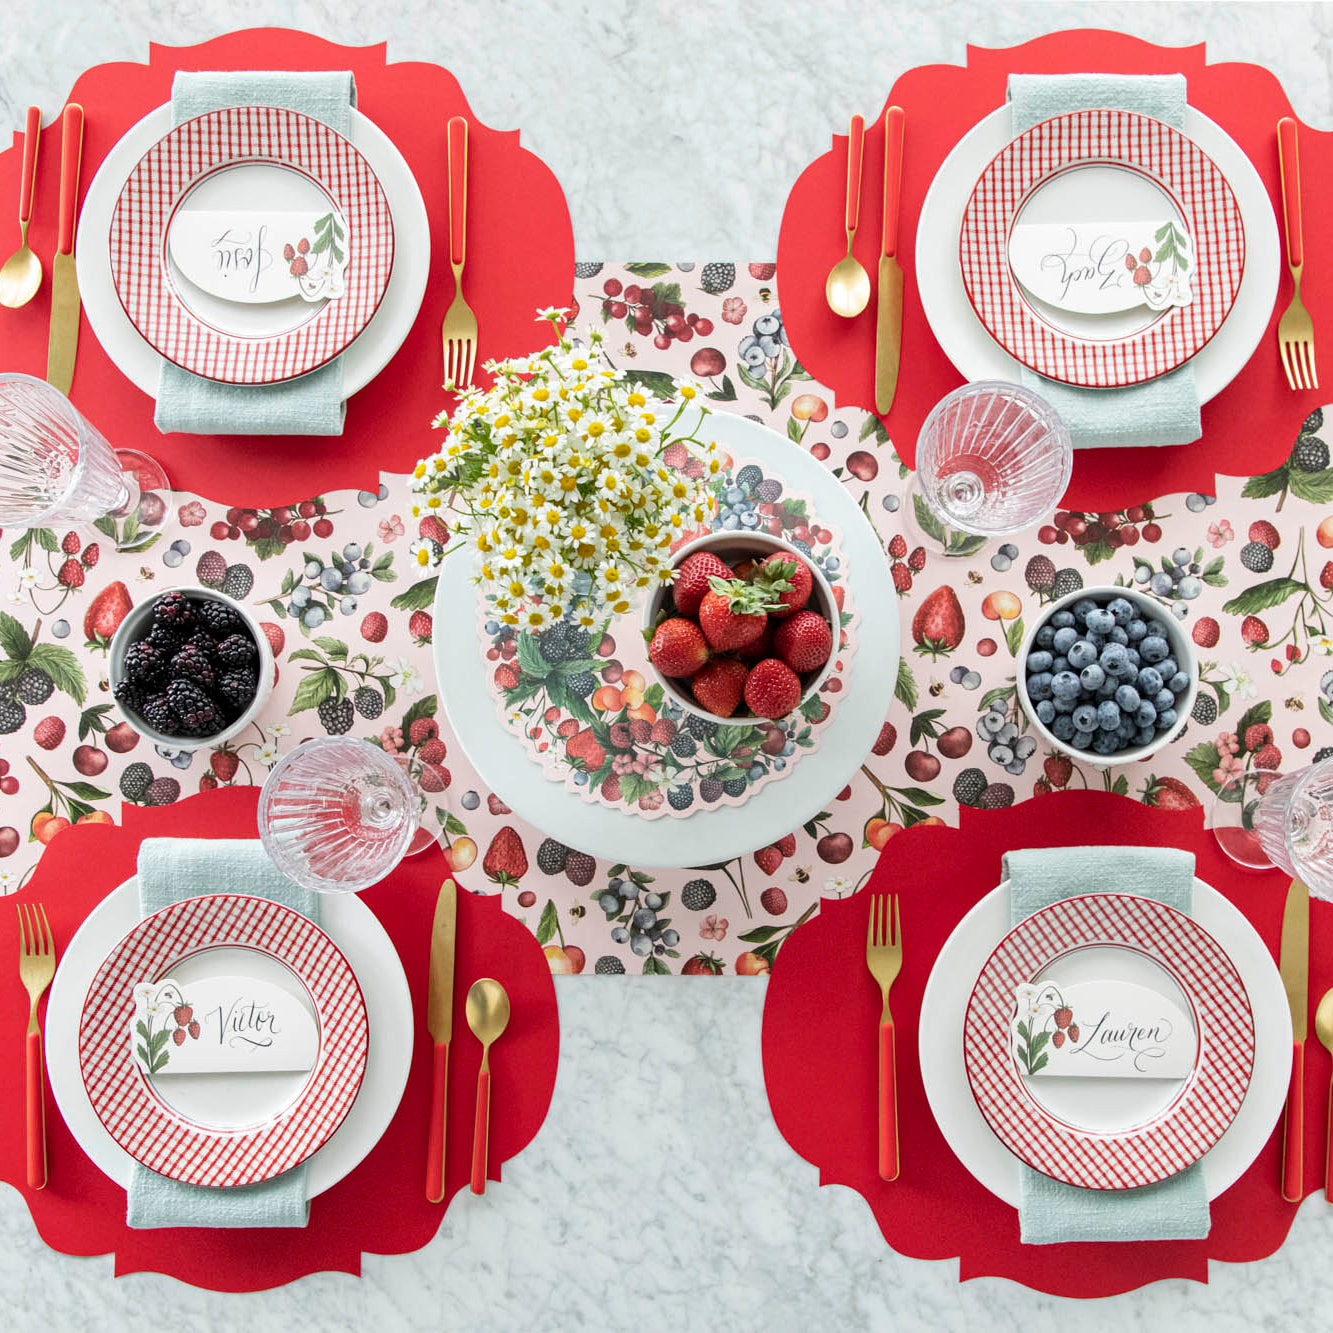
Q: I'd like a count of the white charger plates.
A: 4